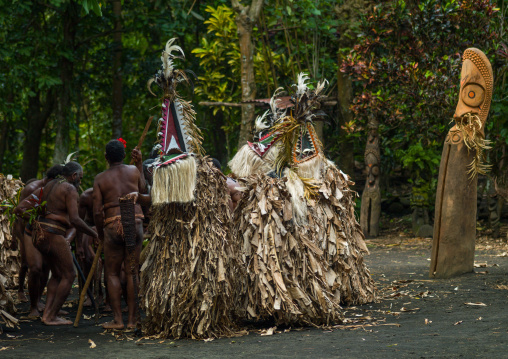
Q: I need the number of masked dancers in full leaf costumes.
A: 3